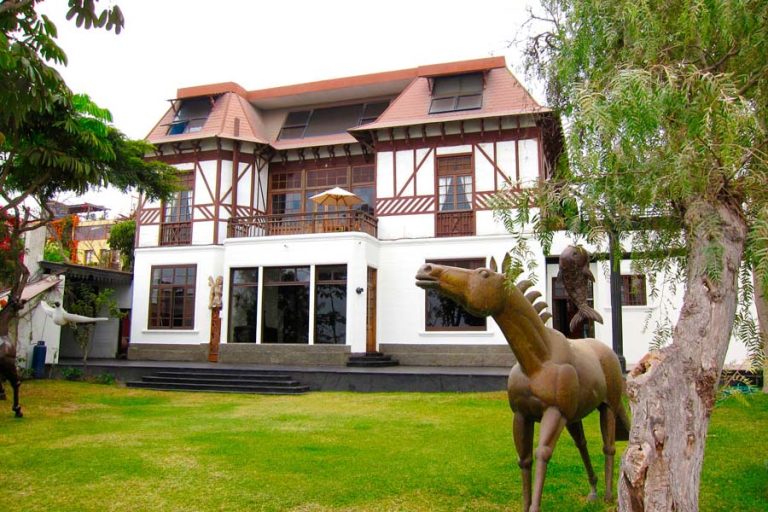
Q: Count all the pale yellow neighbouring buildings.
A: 1